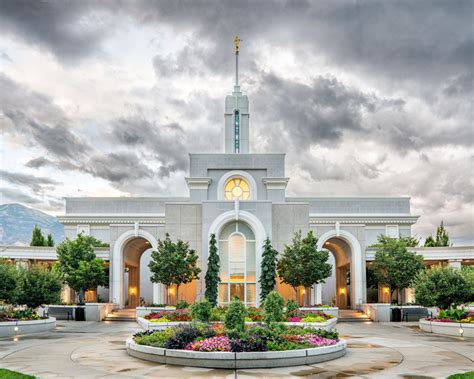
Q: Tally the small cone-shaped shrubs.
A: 3